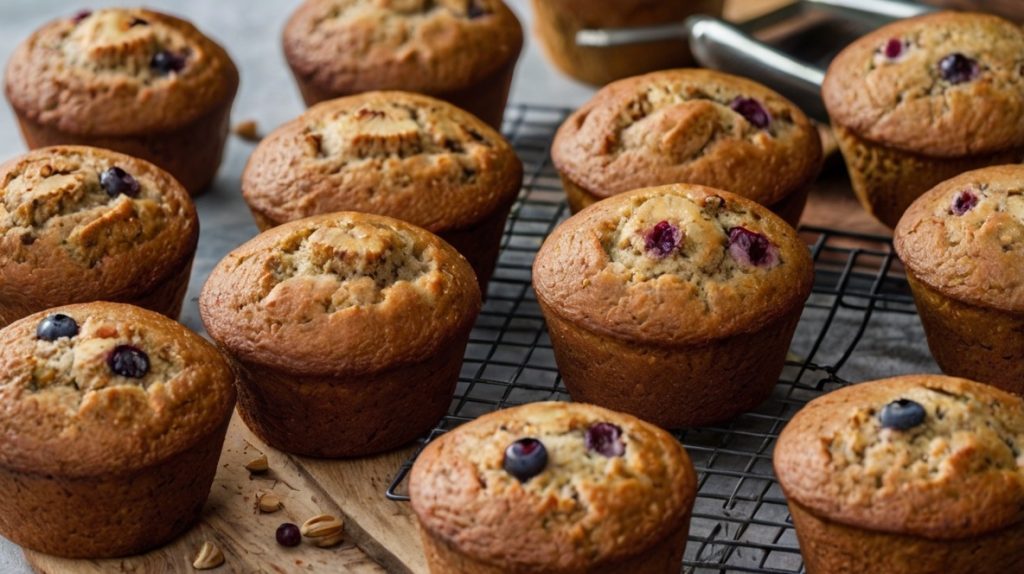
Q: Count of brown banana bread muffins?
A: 13